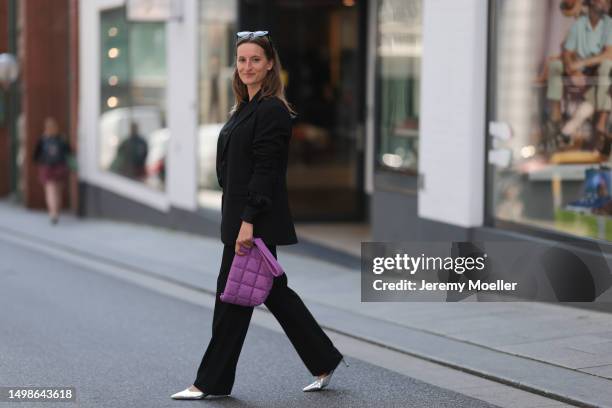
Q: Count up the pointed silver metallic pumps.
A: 2